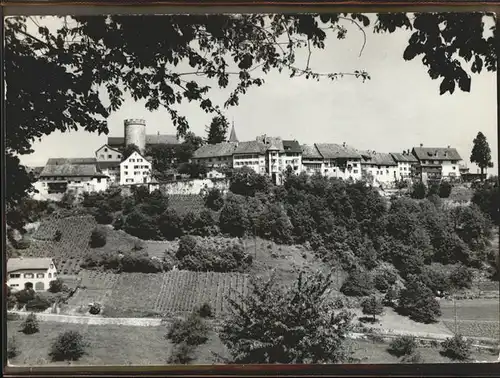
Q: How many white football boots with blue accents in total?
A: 0